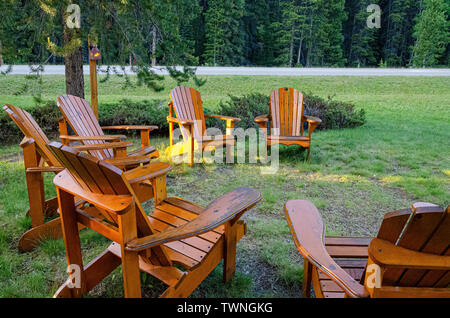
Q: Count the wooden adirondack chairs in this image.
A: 6